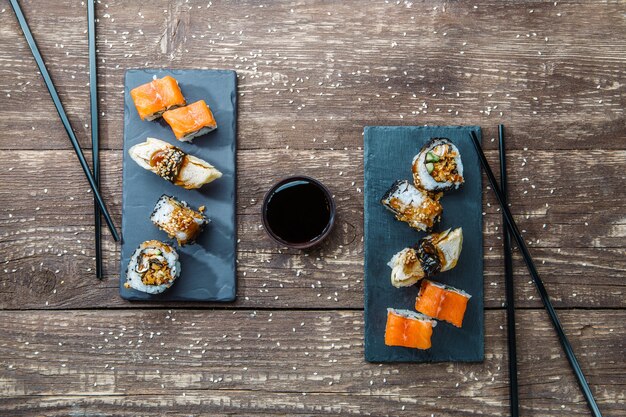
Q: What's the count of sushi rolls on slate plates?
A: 10